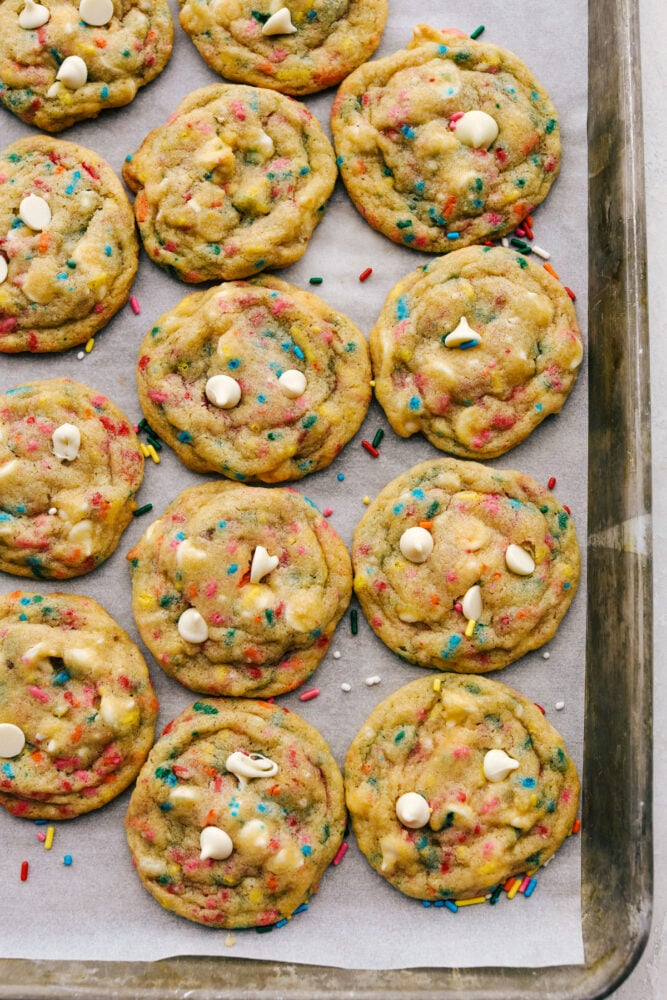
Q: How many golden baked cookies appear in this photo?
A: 13